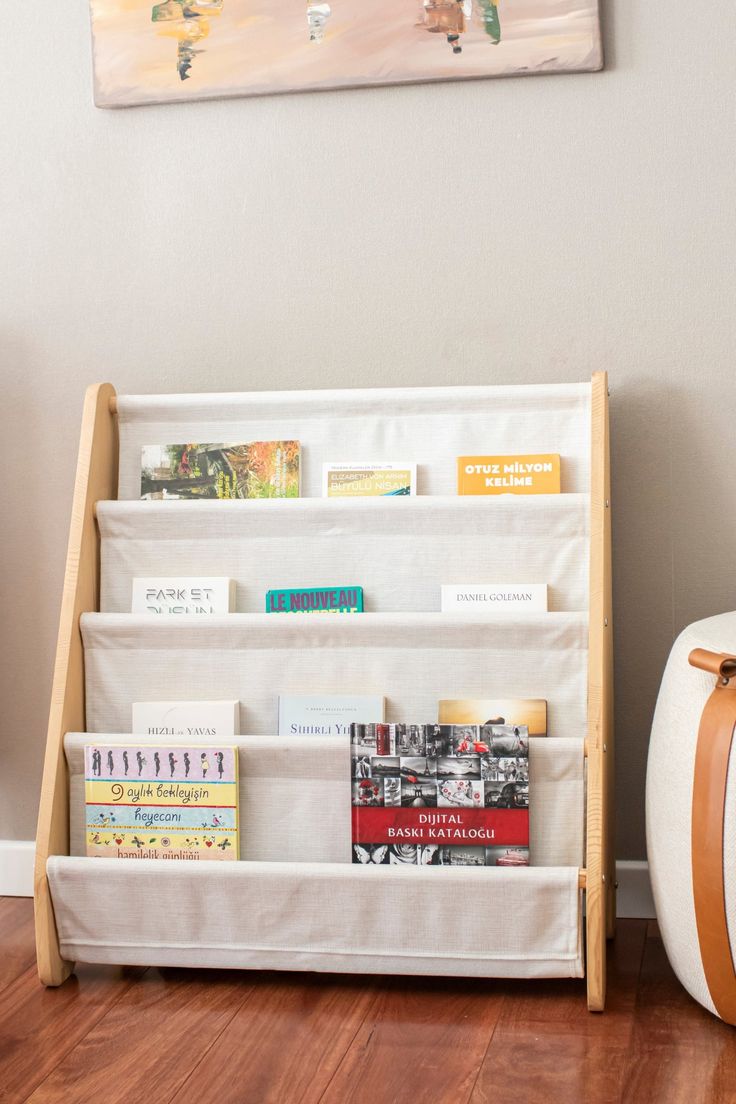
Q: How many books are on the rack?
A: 11